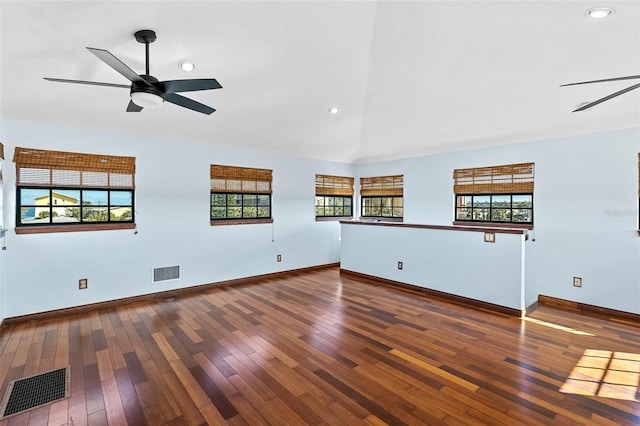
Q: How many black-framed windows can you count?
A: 5